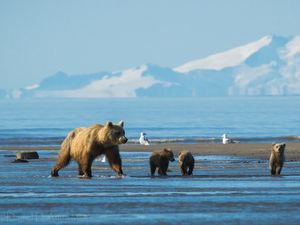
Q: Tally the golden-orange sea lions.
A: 0